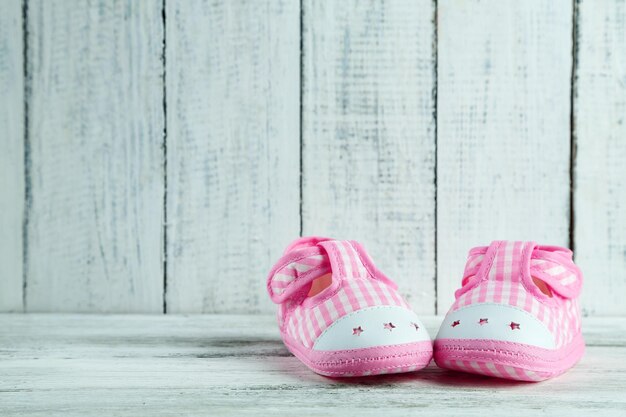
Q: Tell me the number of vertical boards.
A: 6